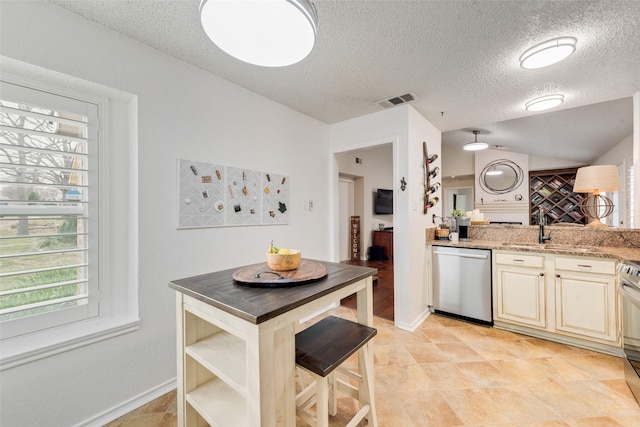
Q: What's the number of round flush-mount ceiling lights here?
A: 3